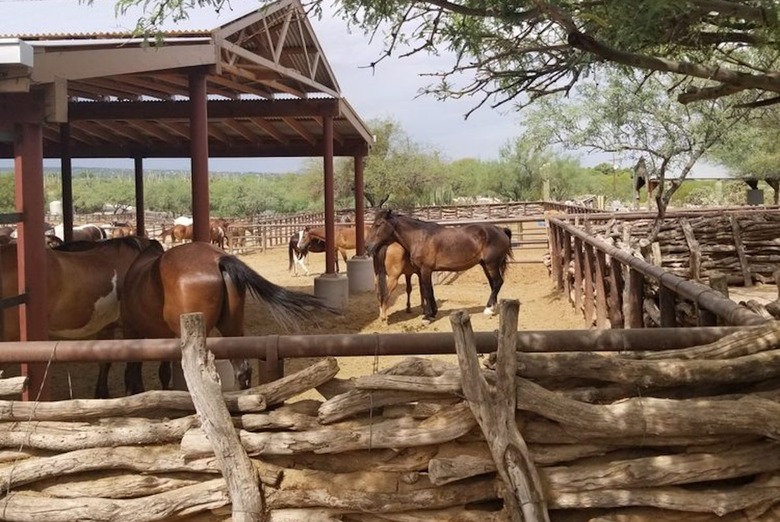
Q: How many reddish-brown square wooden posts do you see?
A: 1